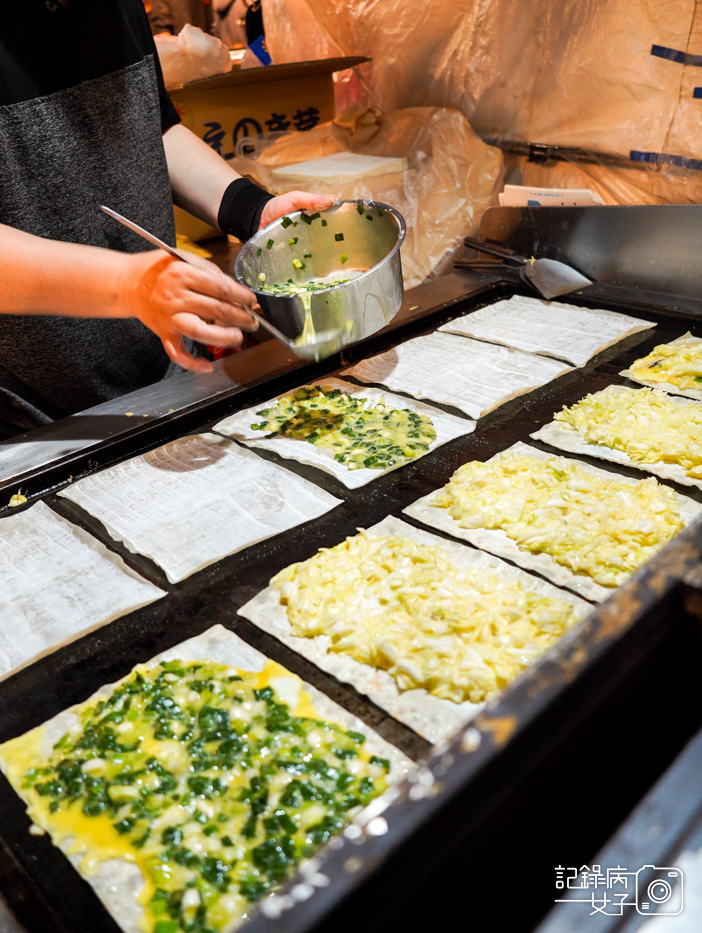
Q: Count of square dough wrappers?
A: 10